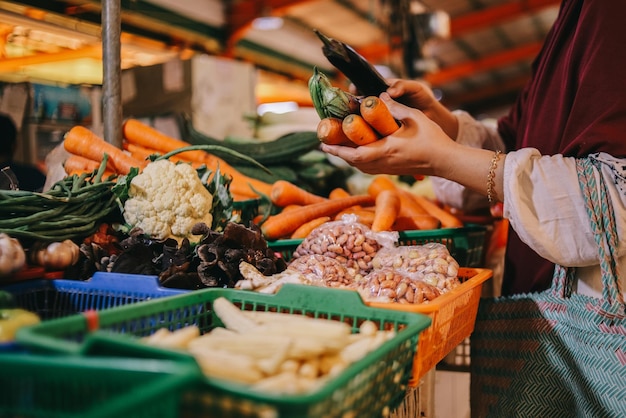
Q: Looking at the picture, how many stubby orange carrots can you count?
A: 3